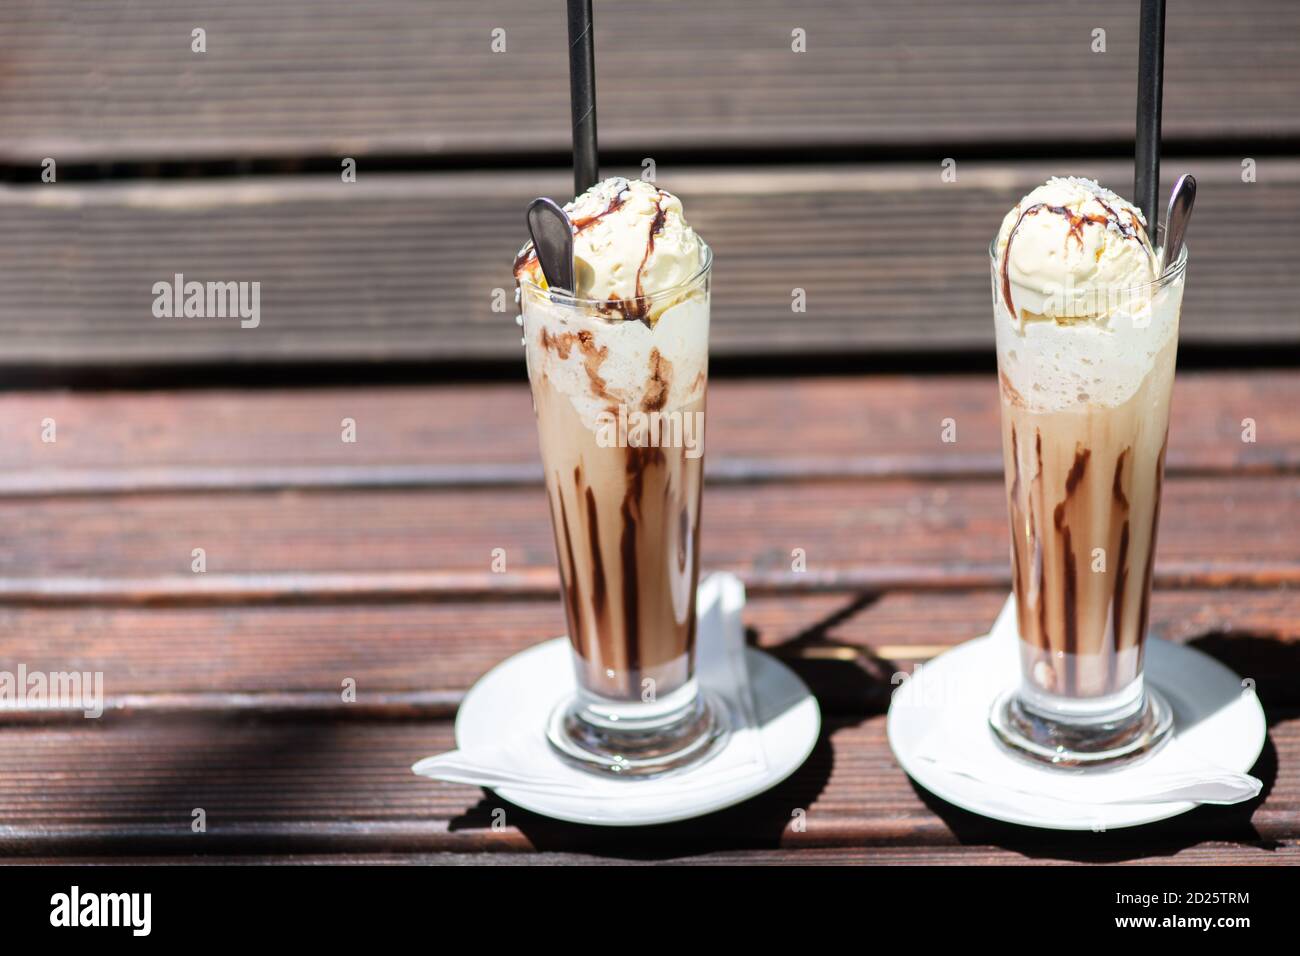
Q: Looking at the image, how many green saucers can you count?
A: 0